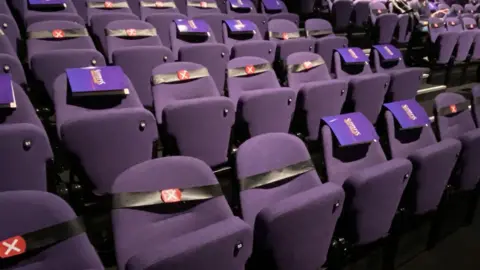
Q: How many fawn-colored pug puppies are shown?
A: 0